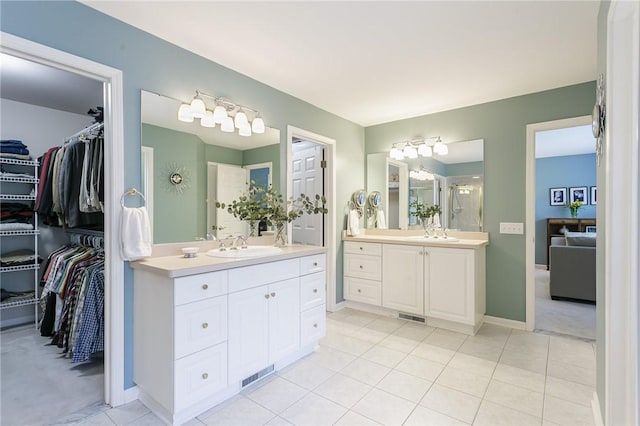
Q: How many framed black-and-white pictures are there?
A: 3